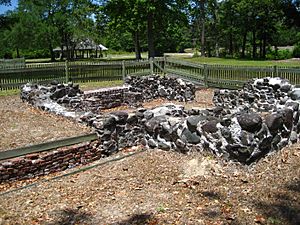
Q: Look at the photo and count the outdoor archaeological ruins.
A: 1